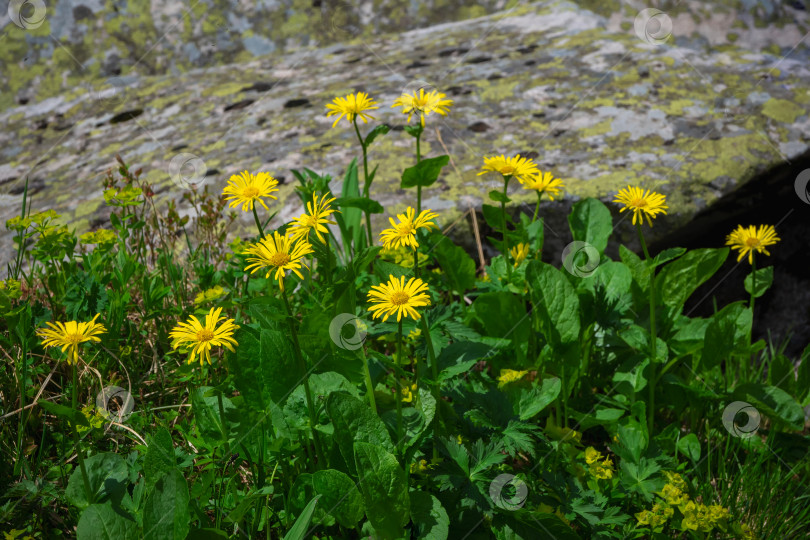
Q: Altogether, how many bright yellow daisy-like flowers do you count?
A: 13